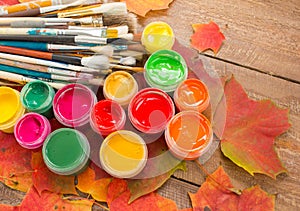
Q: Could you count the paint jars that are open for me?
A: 13